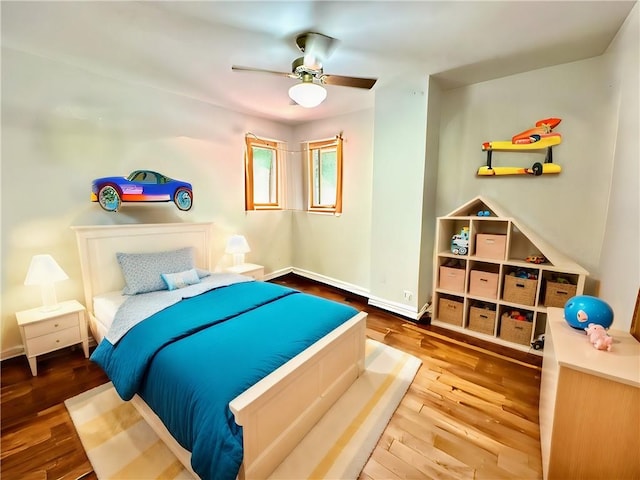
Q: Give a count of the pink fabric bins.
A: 3